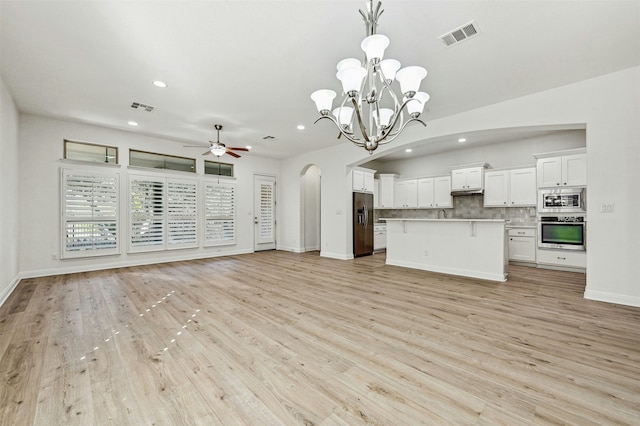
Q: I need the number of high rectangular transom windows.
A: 3